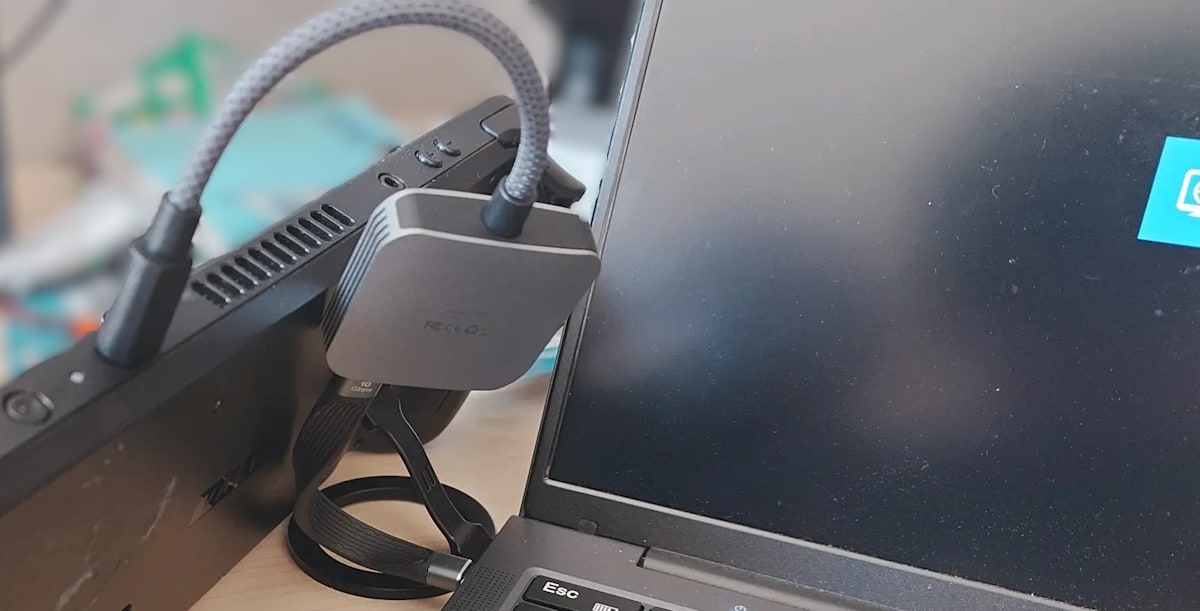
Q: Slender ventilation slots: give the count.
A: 11